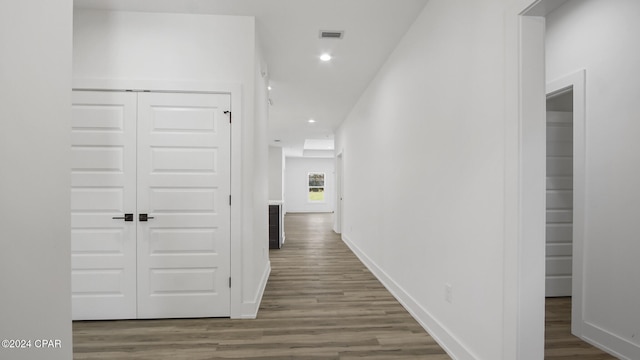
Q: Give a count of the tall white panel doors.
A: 2